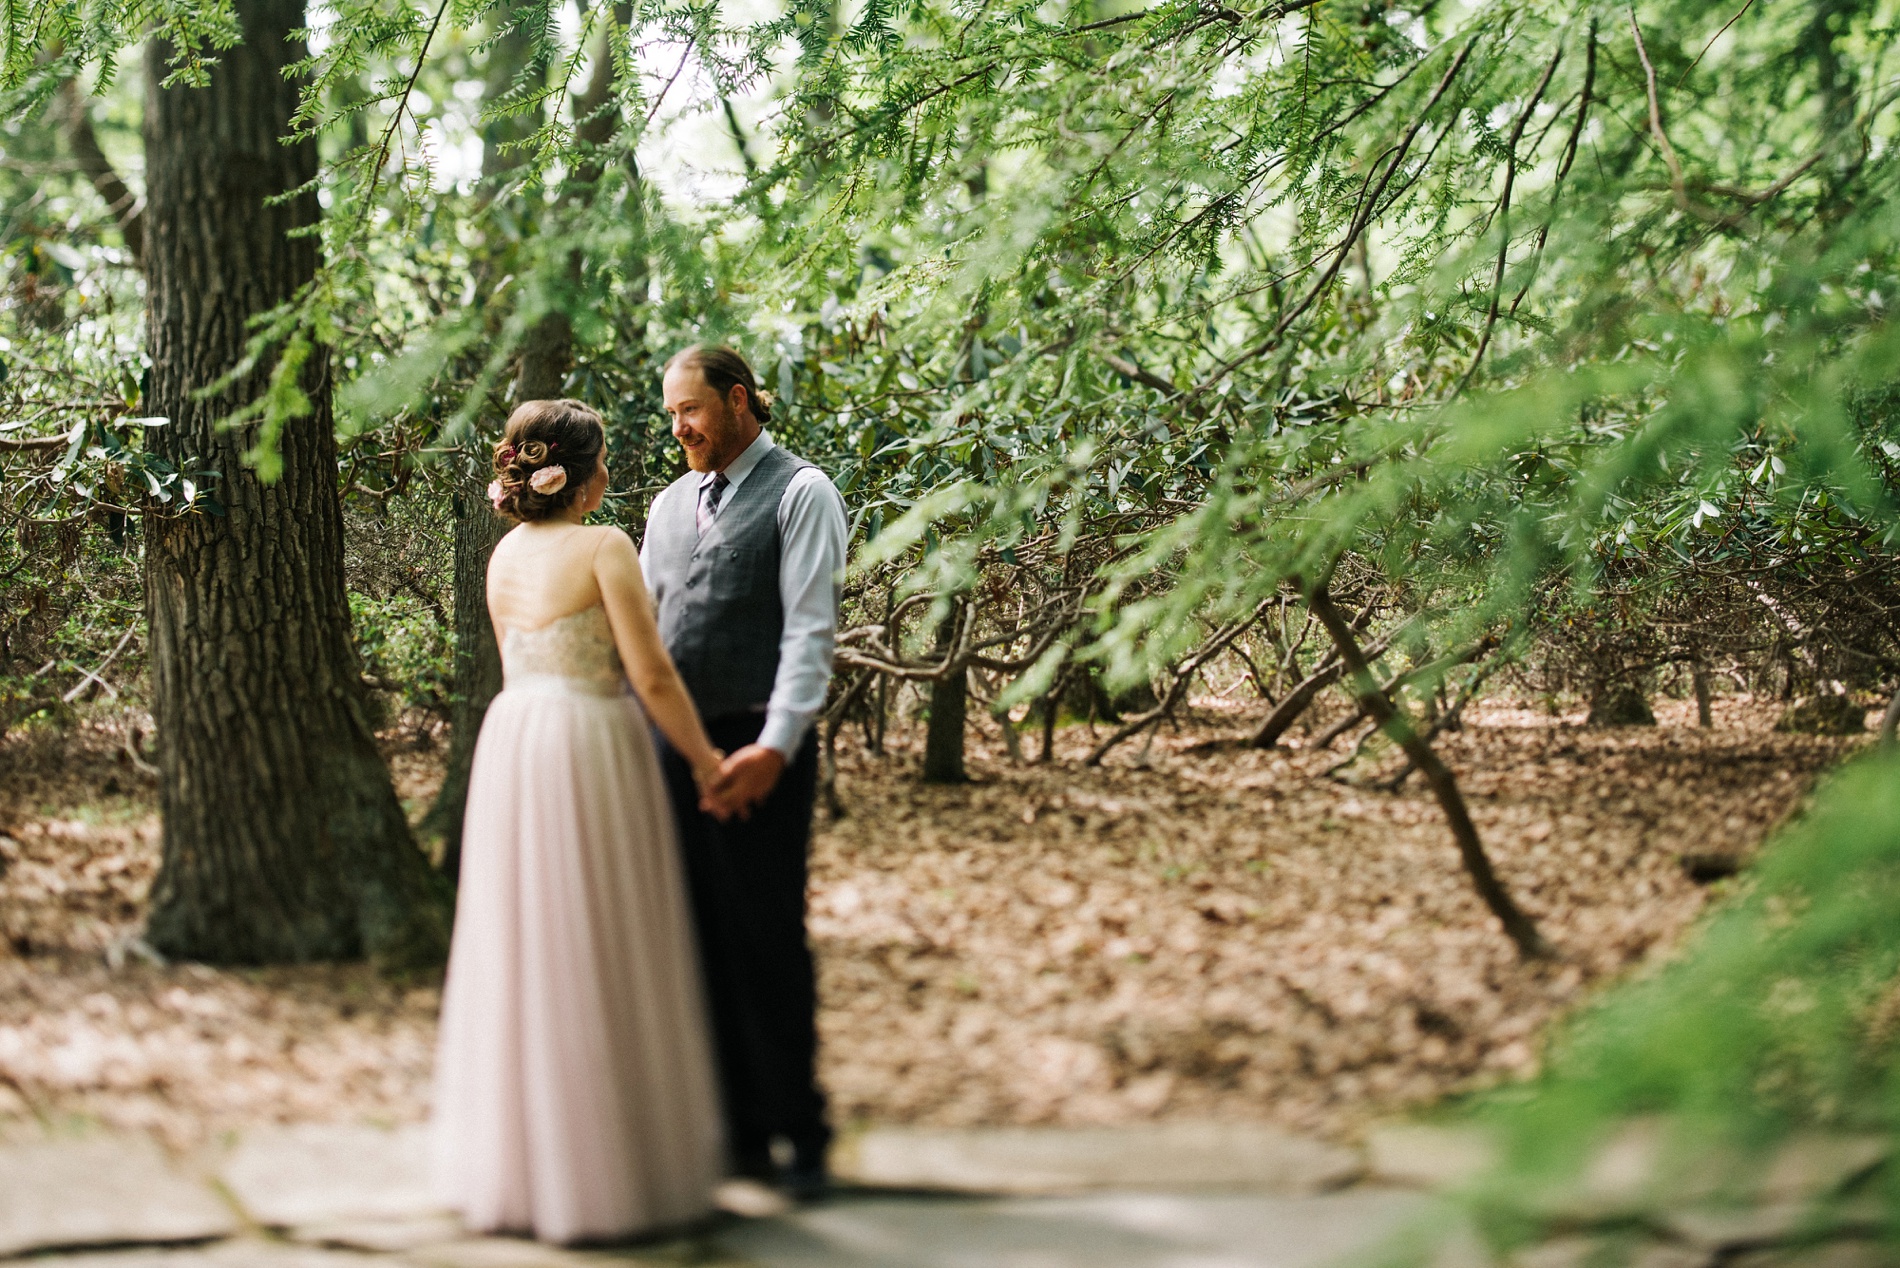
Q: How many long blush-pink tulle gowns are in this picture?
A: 1